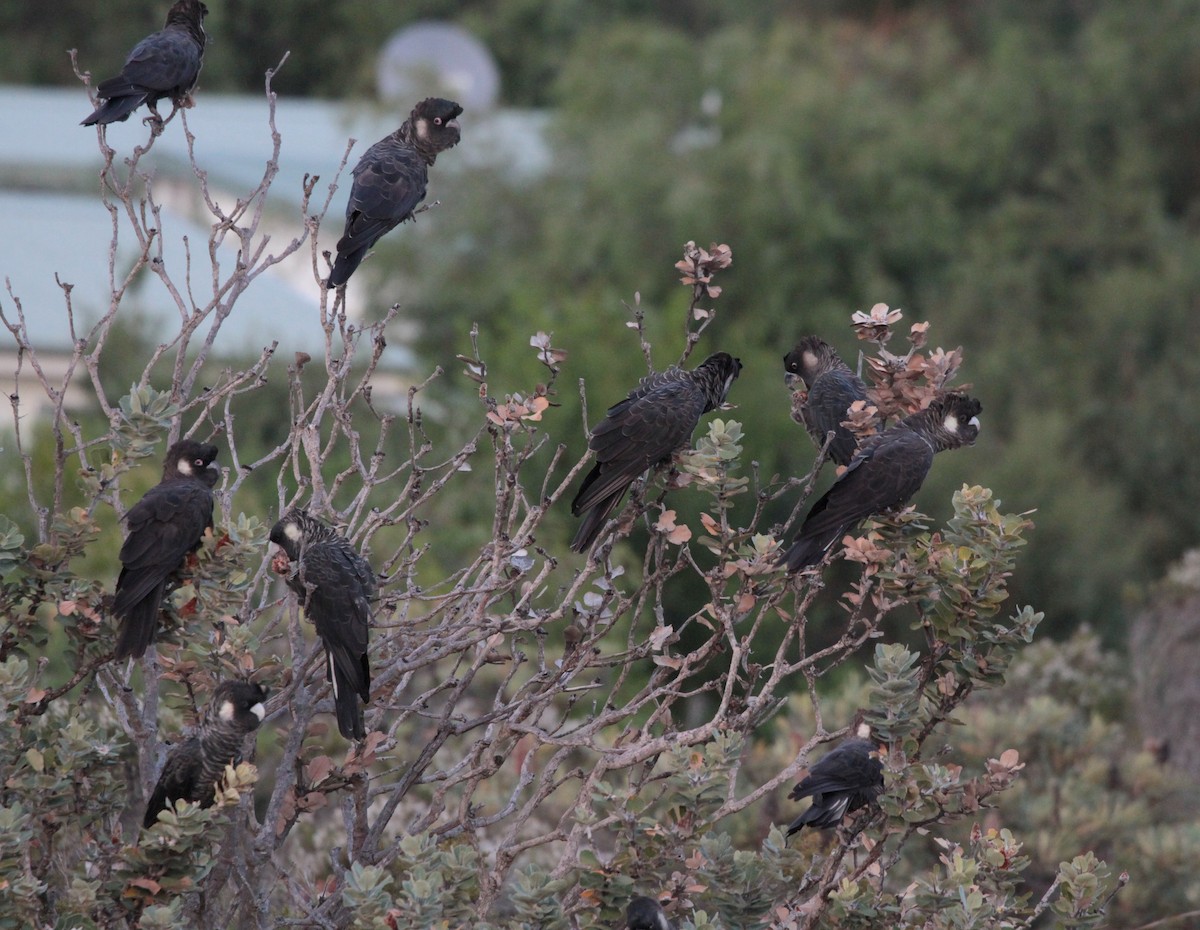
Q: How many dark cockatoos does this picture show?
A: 10